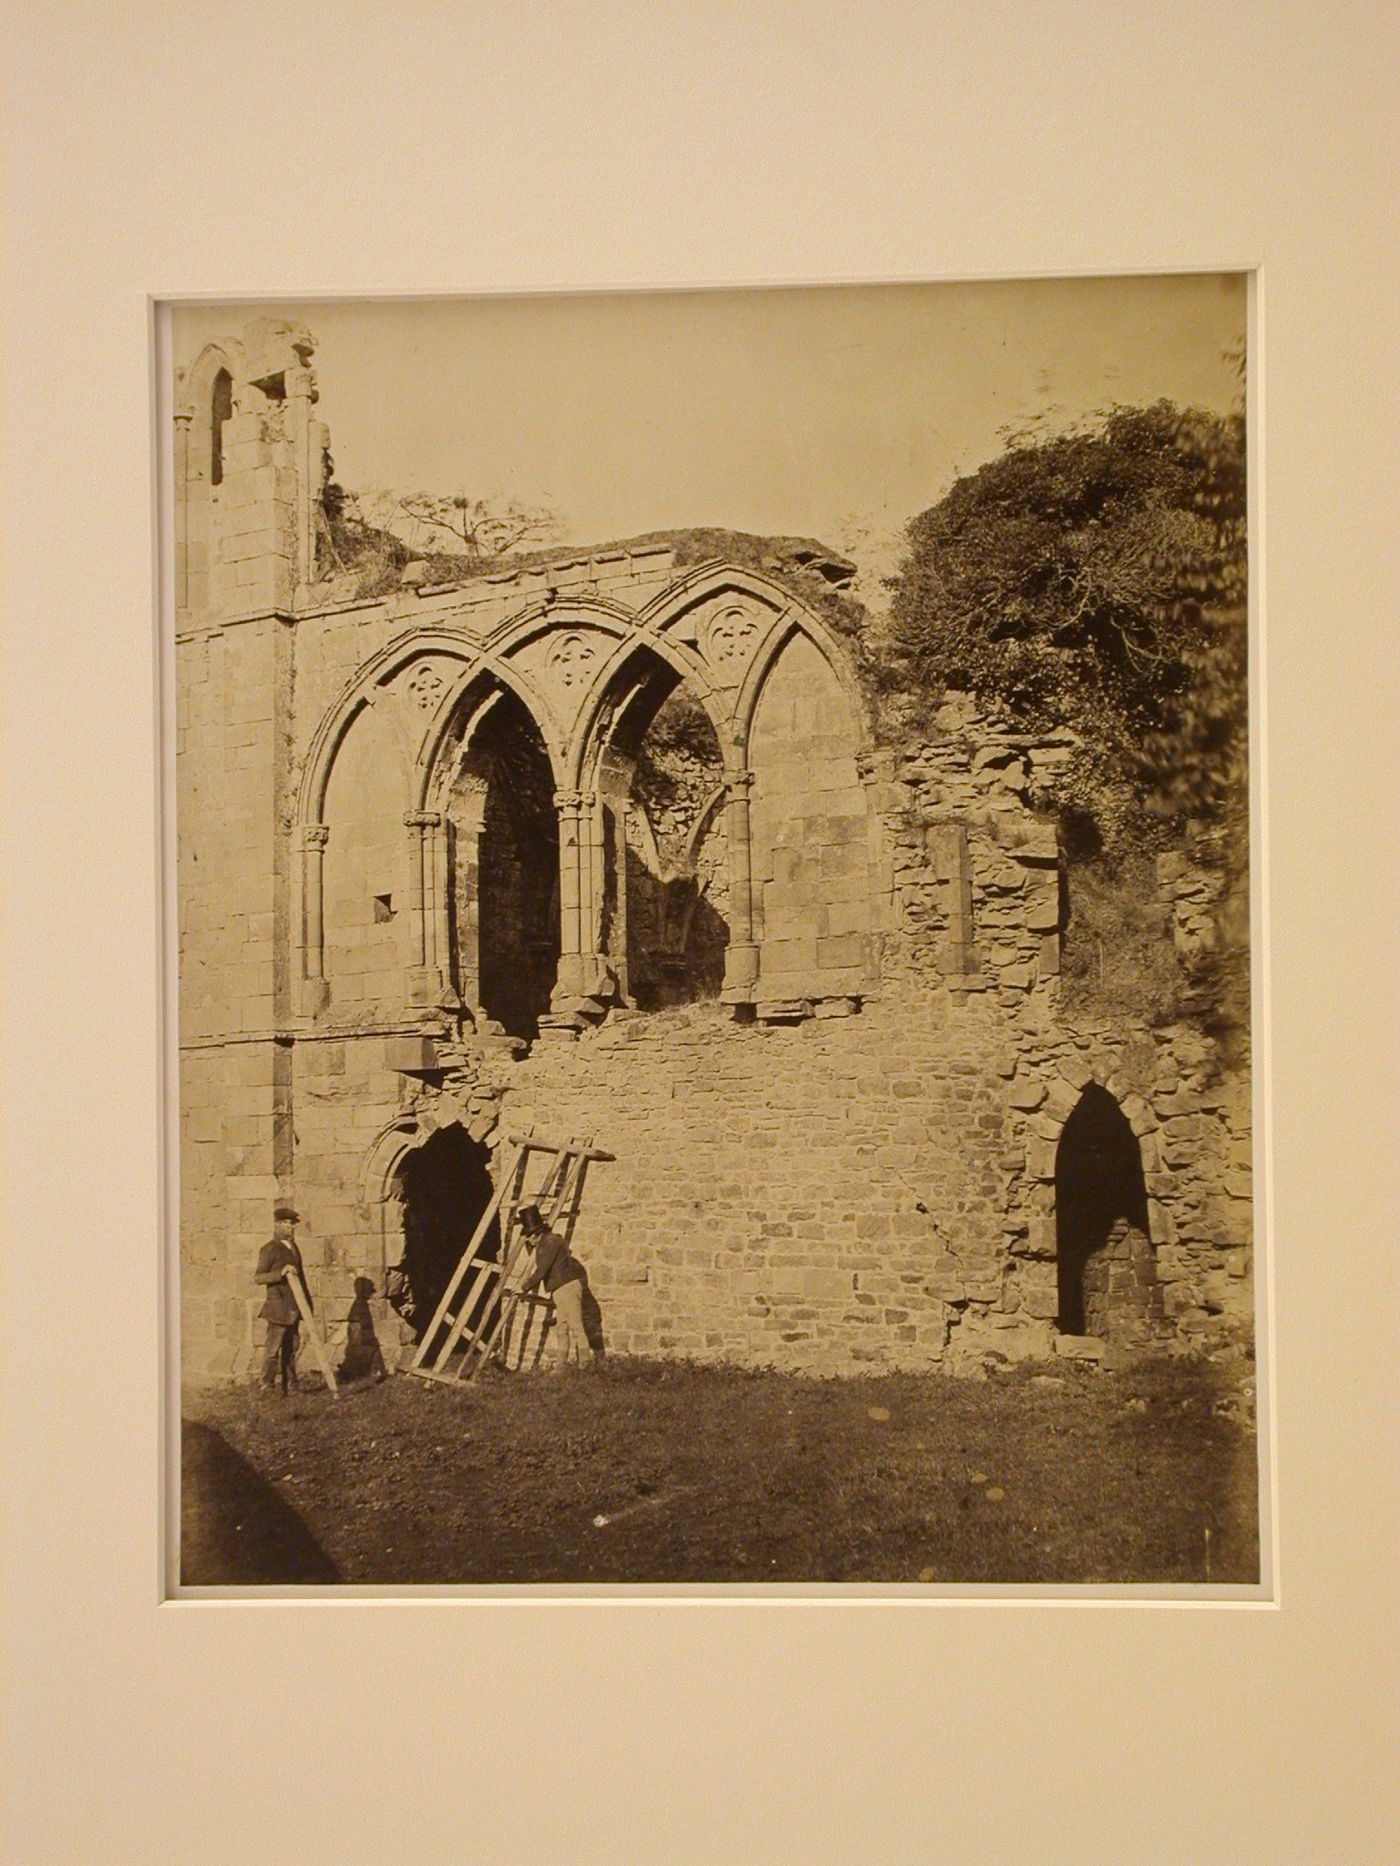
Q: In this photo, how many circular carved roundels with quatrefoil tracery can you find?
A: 3